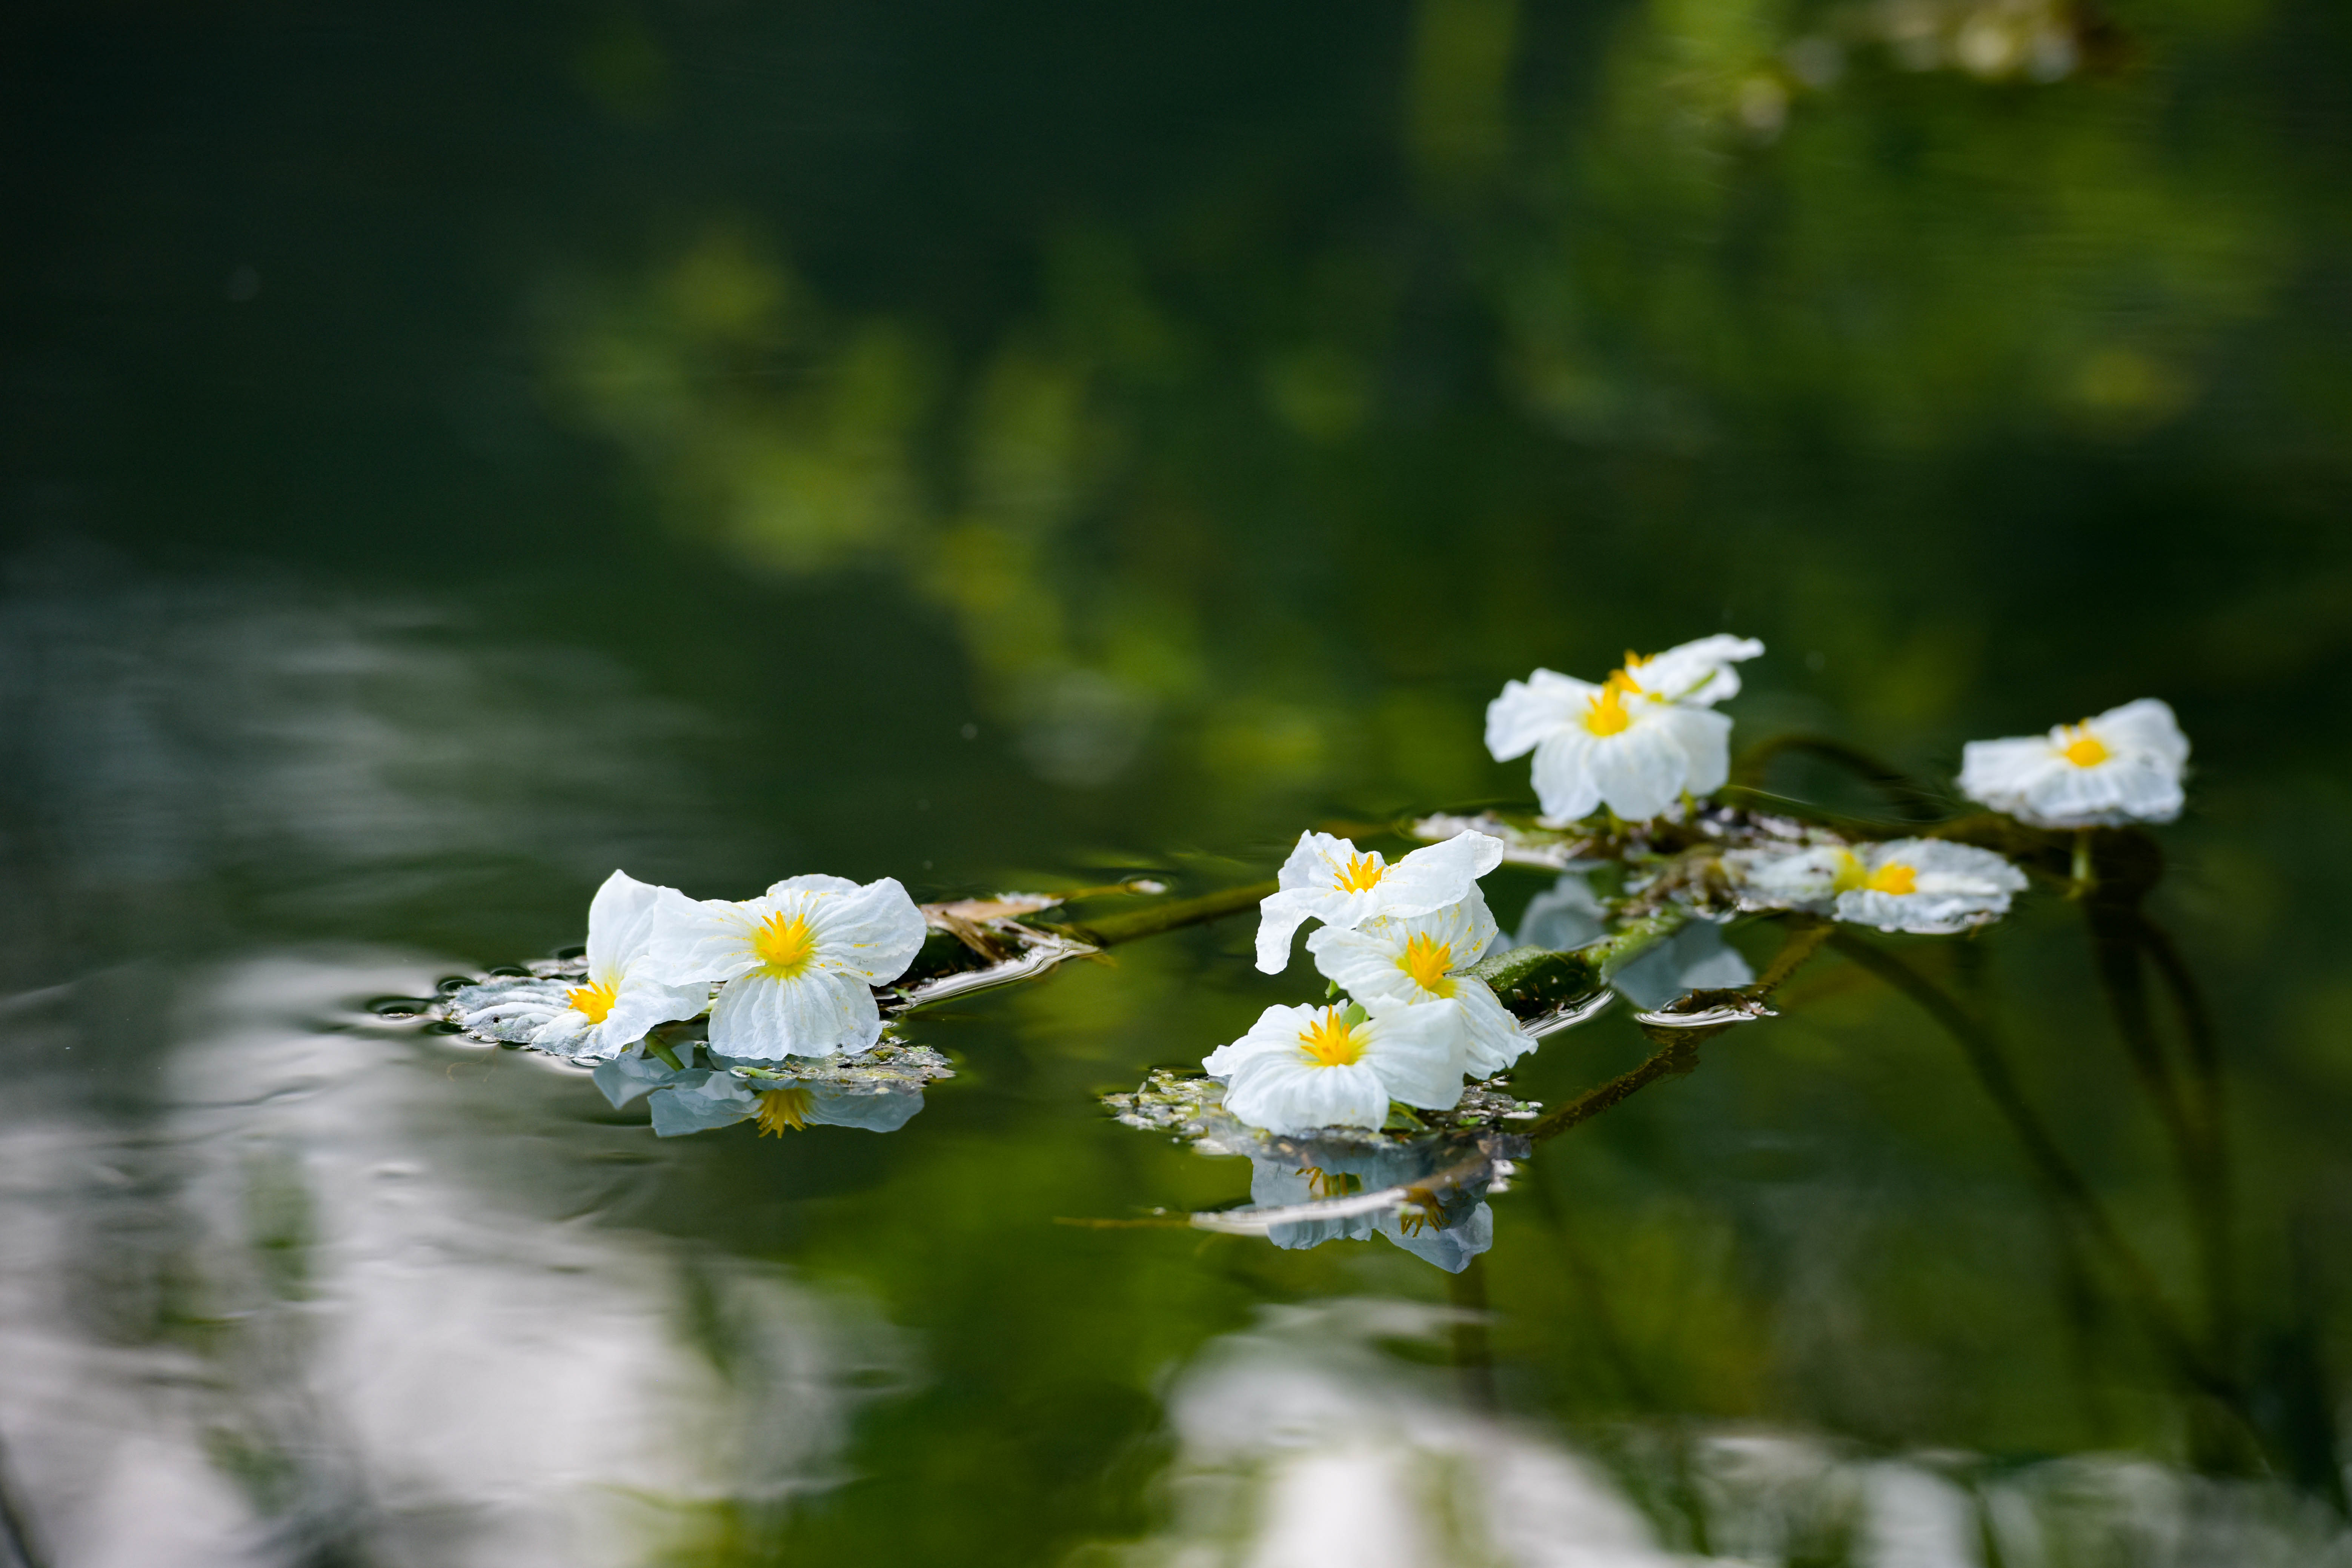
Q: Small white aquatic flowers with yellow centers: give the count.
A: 9